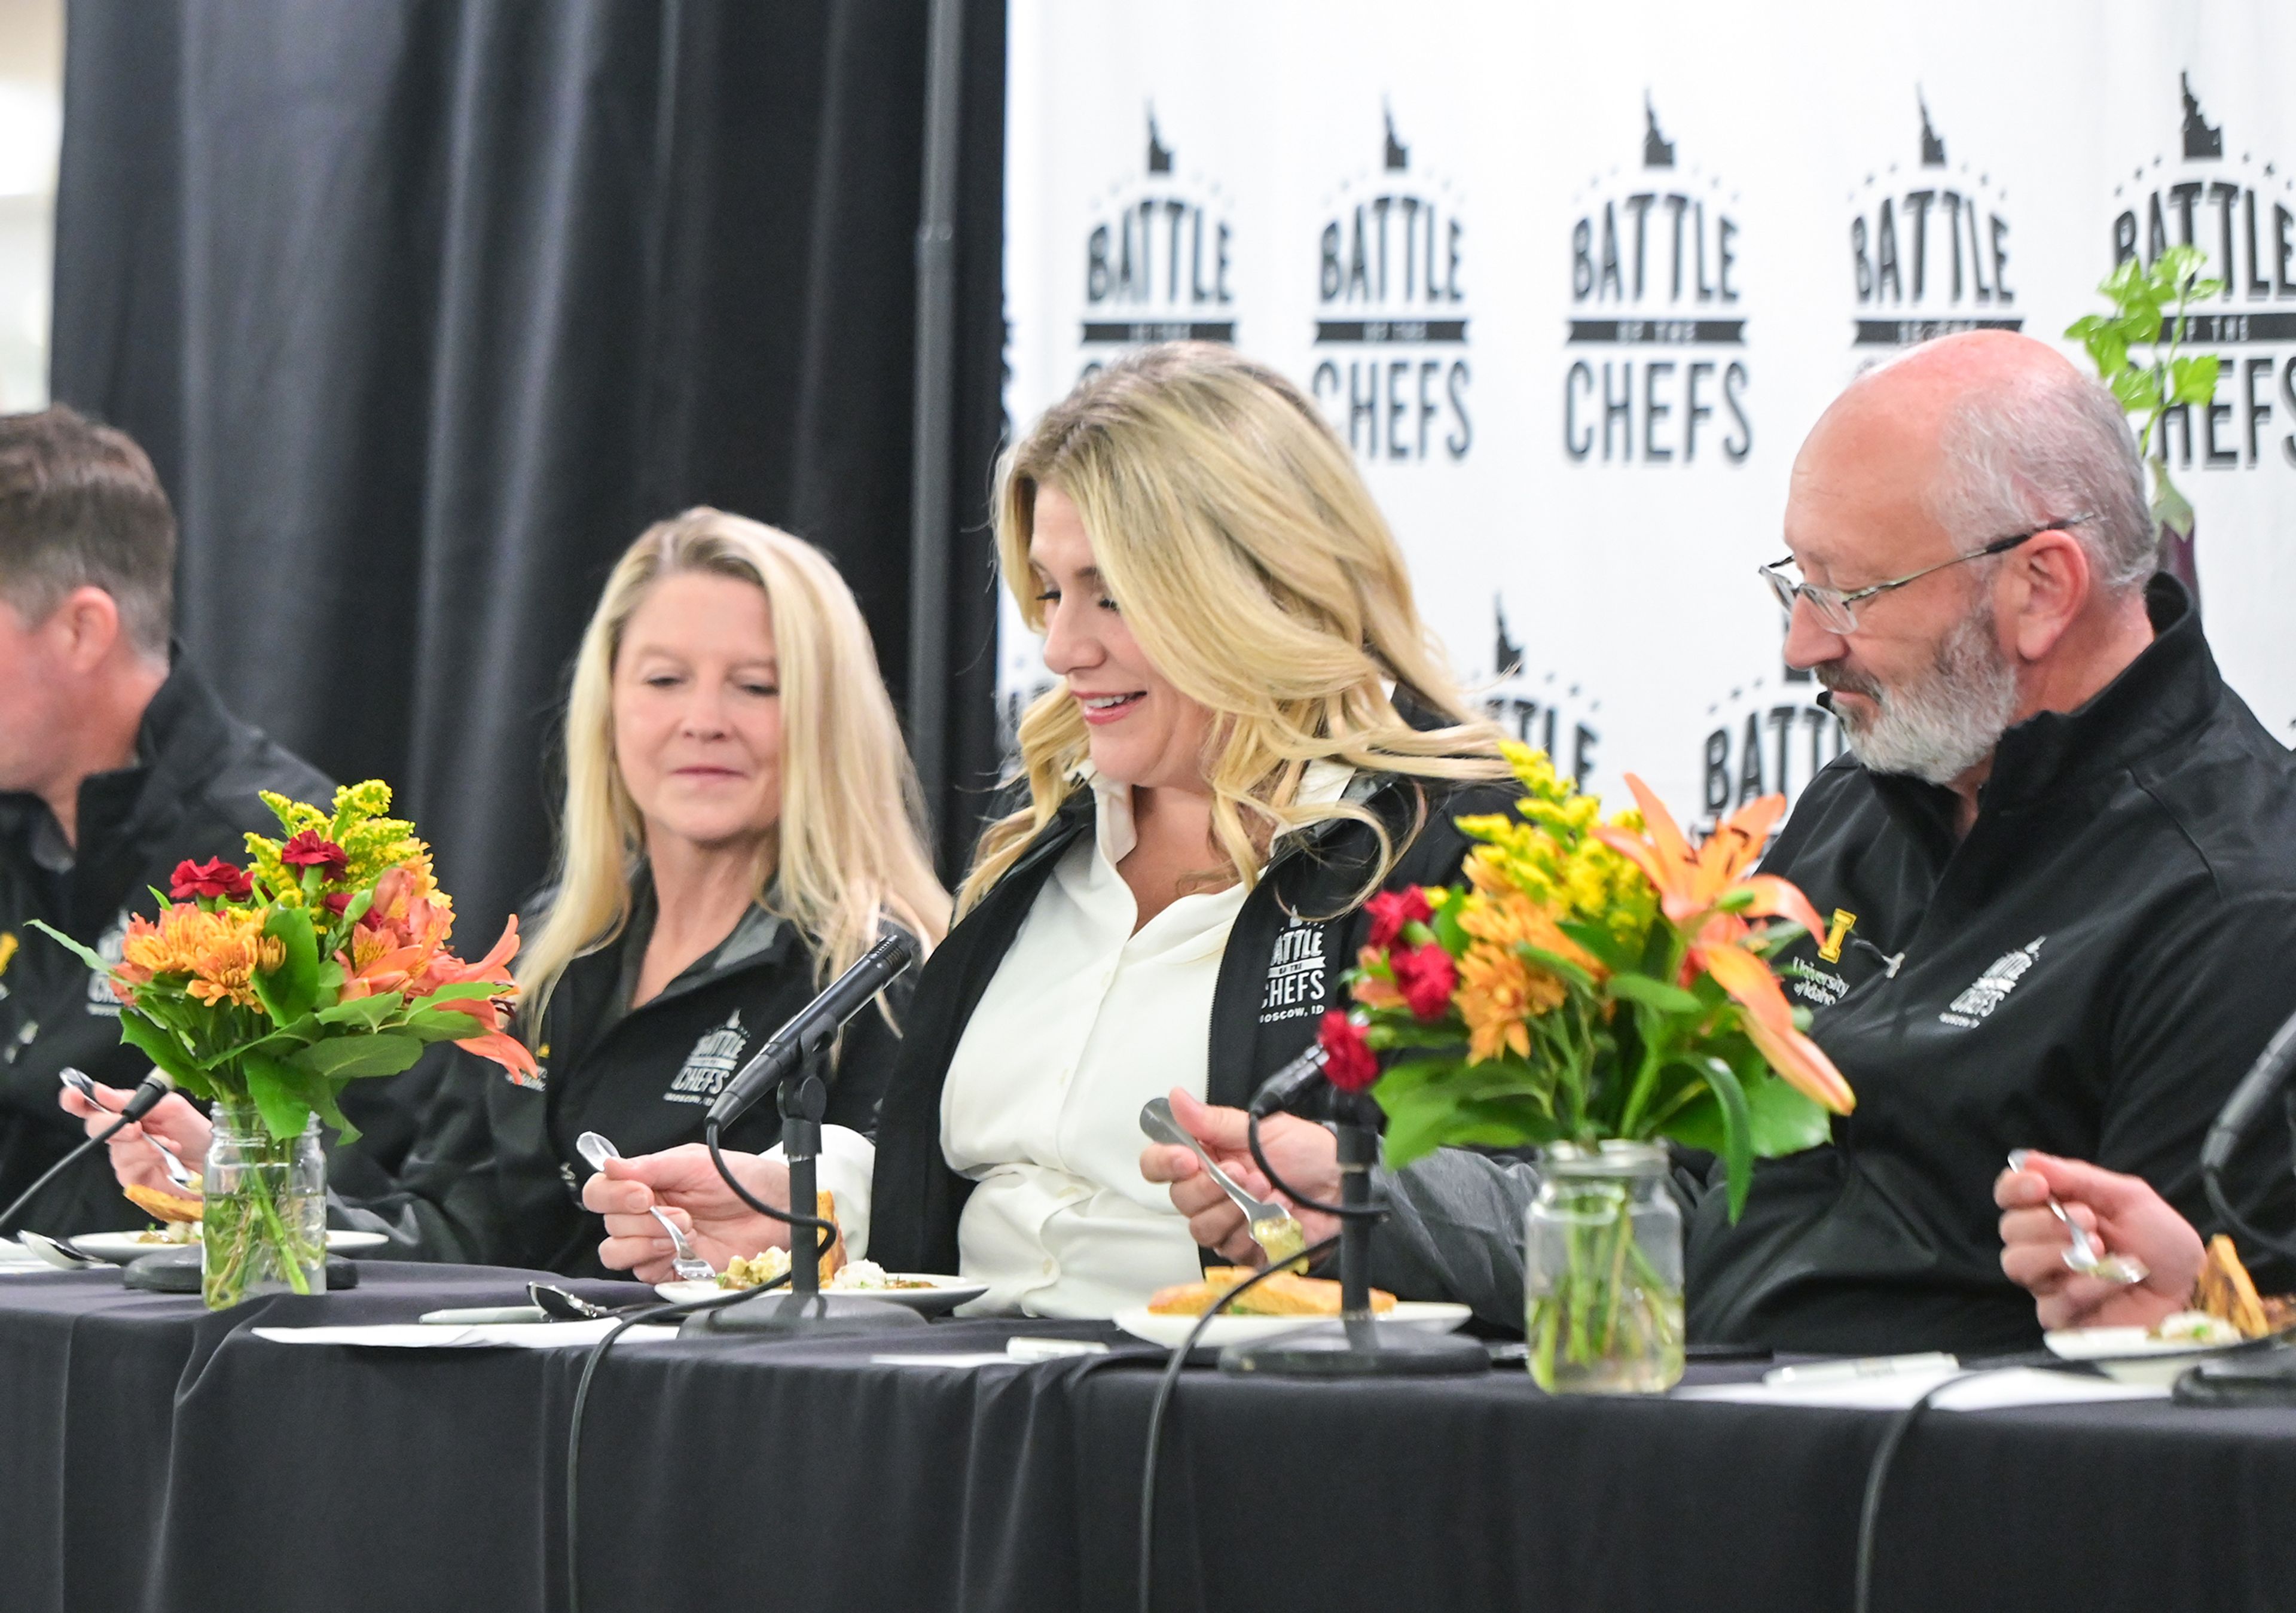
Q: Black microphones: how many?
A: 4